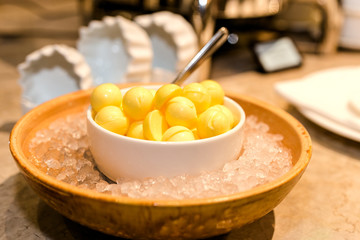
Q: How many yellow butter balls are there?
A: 12